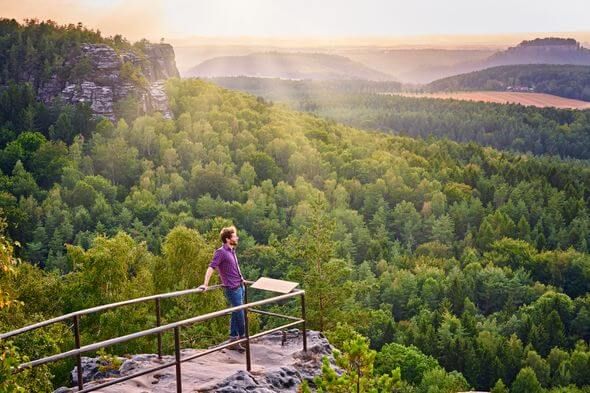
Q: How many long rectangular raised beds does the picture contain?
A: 0